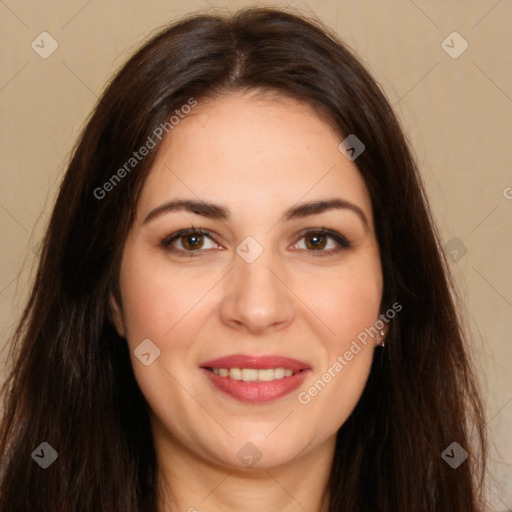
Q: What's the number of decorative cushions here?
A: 0